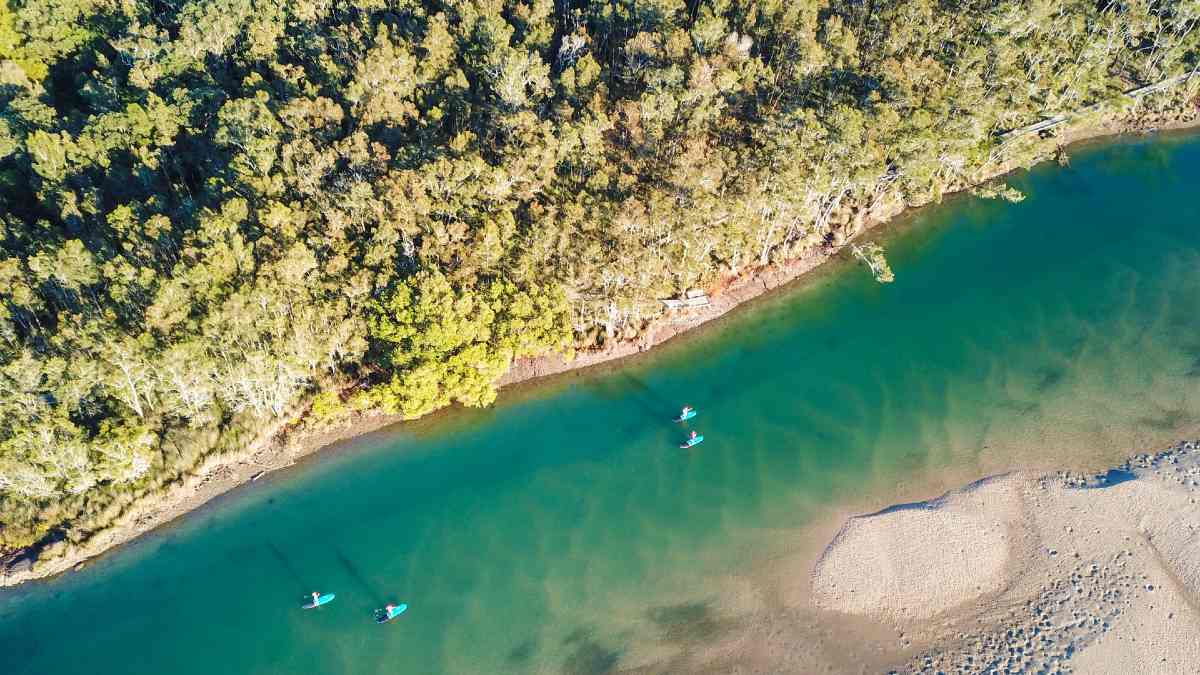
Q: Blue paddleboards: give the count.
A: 4